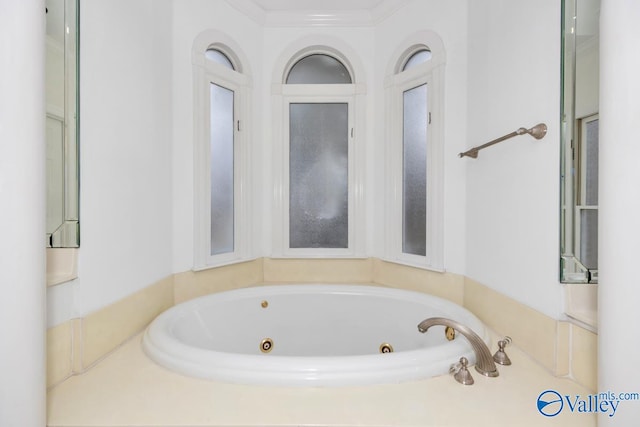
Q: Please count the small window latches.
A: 3